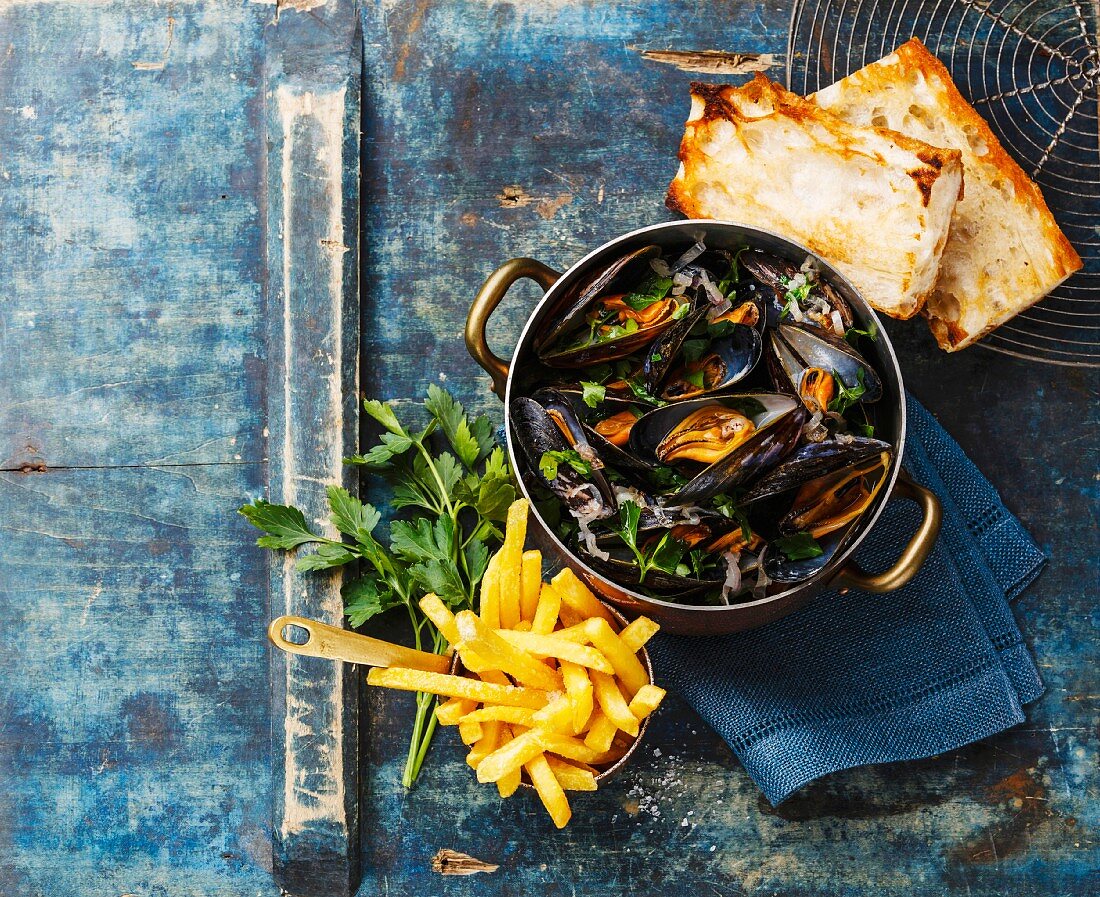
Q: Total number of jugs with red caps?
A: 0